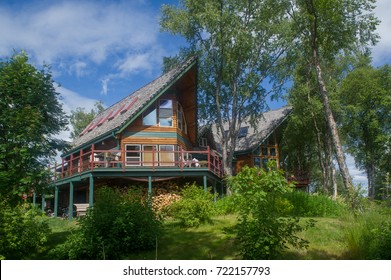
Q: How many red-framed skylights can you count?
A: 5